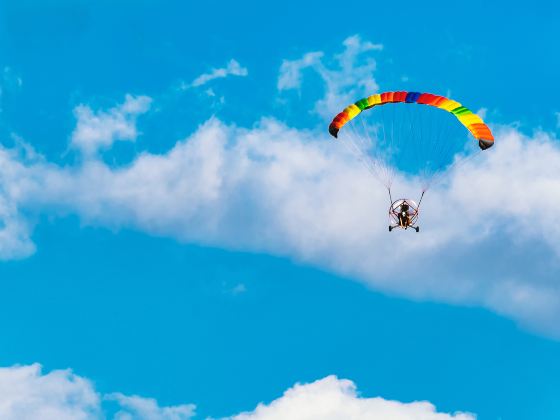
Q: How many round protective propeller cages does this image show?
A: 1